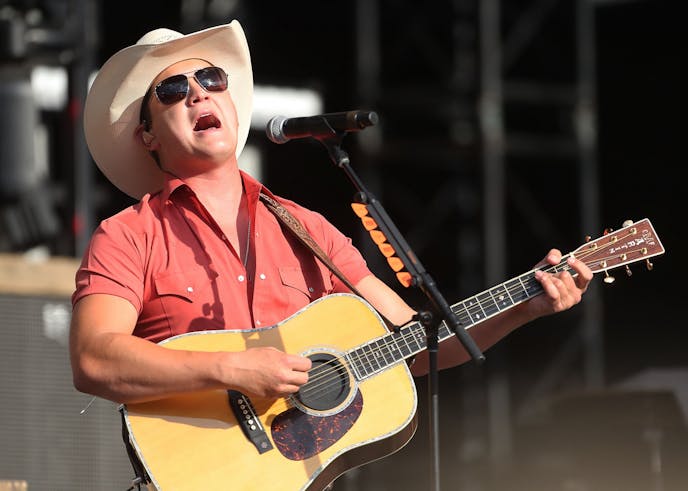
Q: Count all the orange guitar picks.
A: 6